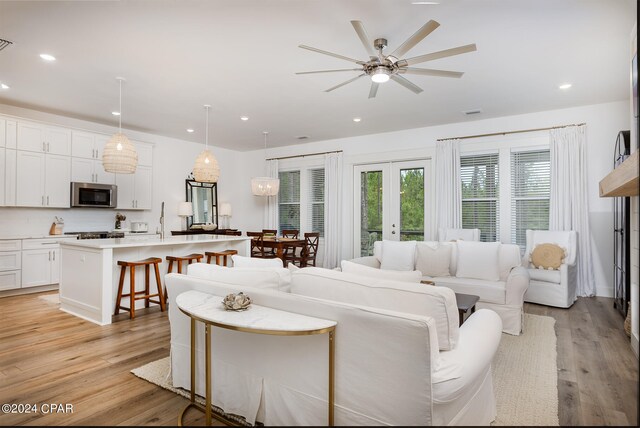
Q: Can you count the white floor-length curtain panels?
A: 4